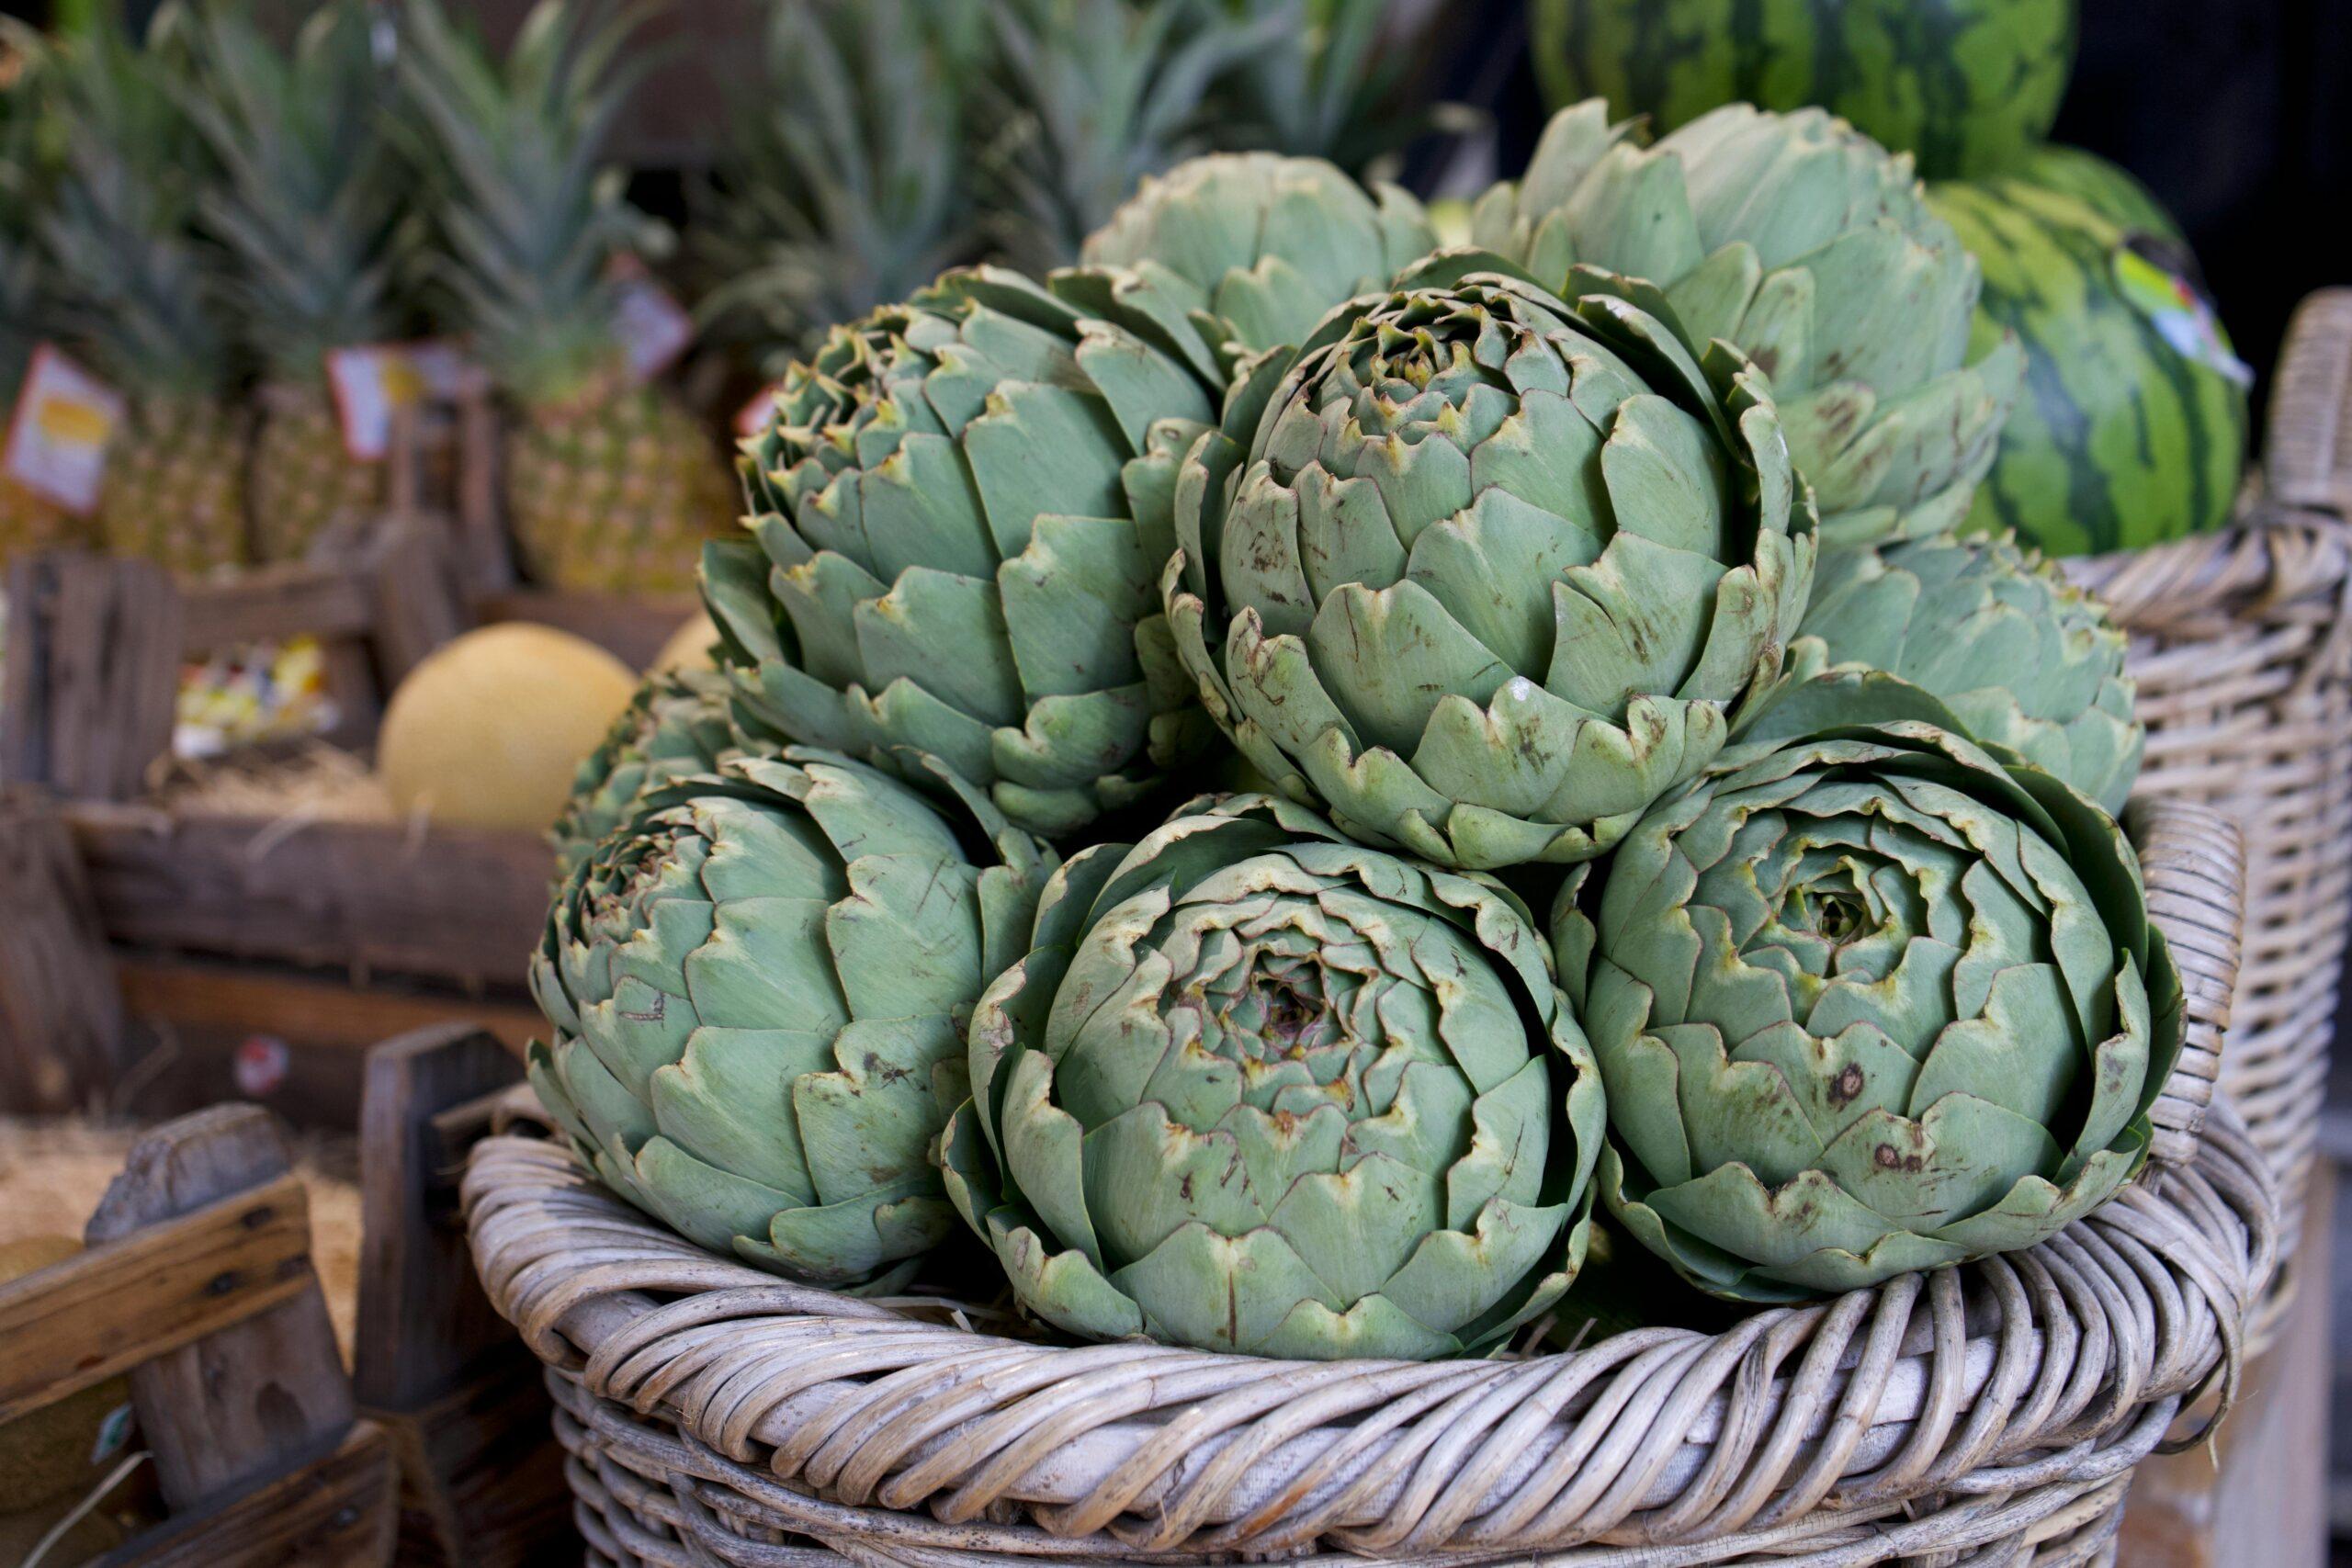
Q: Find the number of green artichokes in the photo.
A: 9